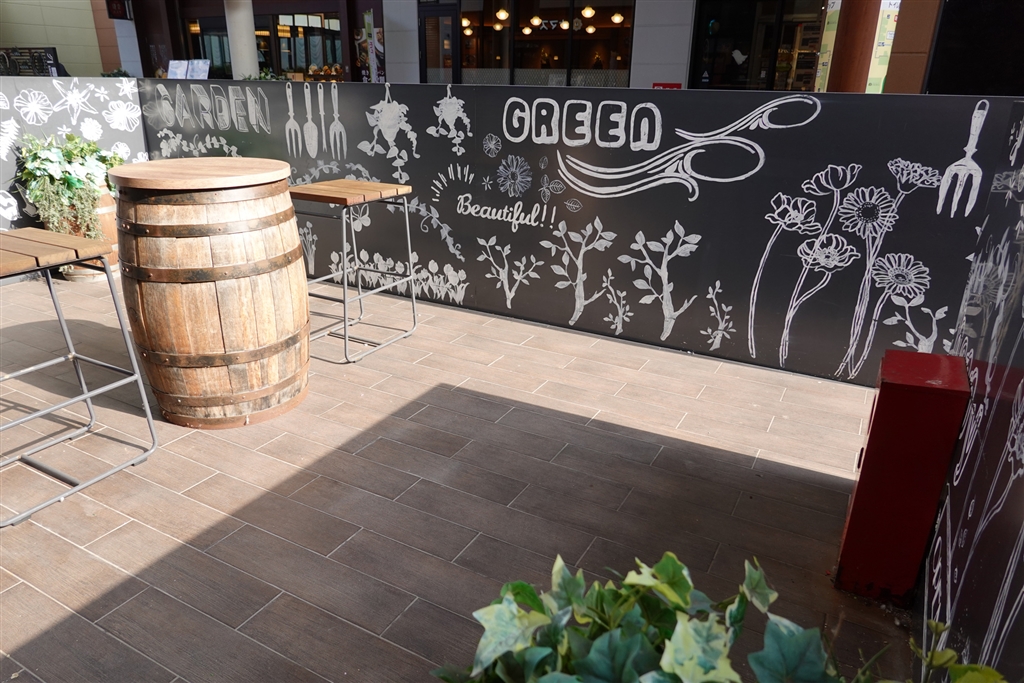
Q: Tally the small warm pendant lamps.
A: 10